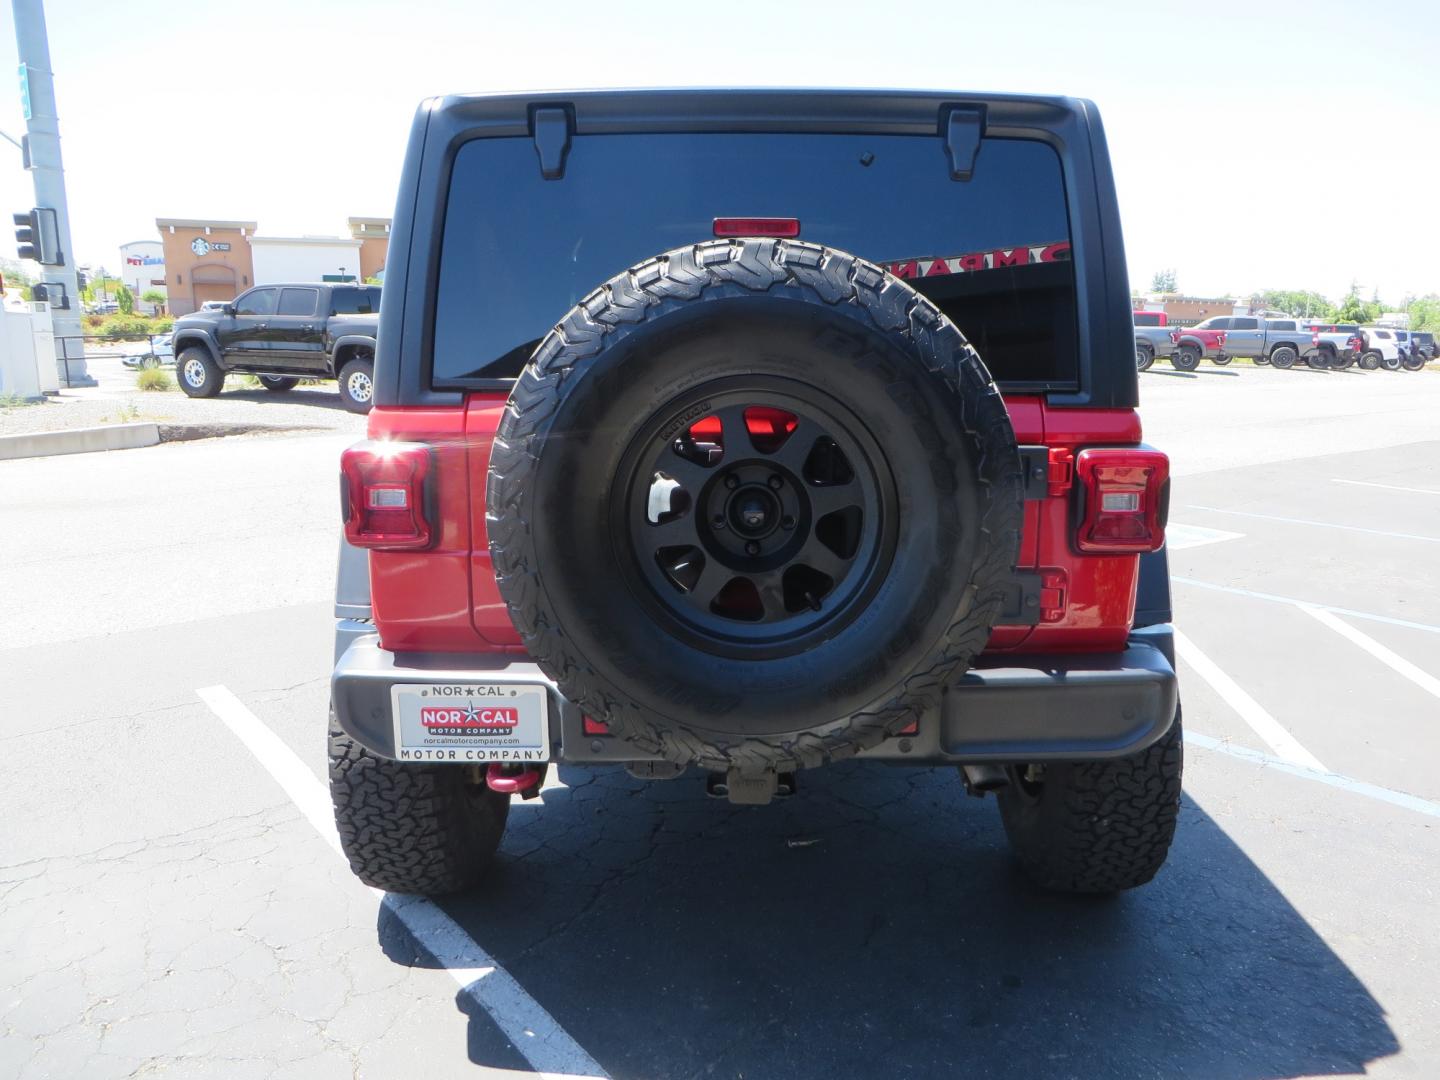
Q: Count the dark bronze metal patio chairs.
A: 0